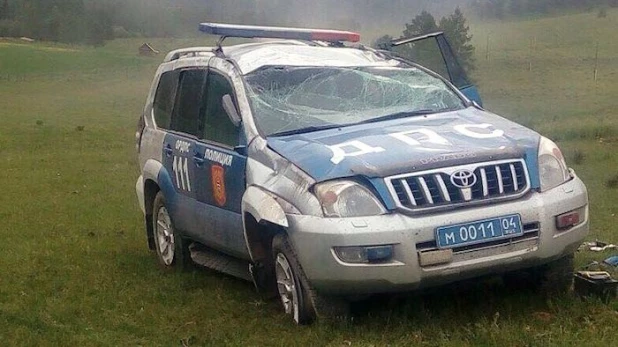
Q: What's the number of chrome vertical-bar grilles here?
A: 1